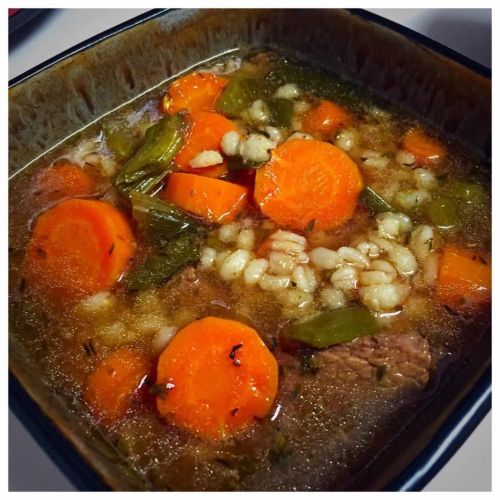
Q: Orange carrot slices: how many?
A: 11